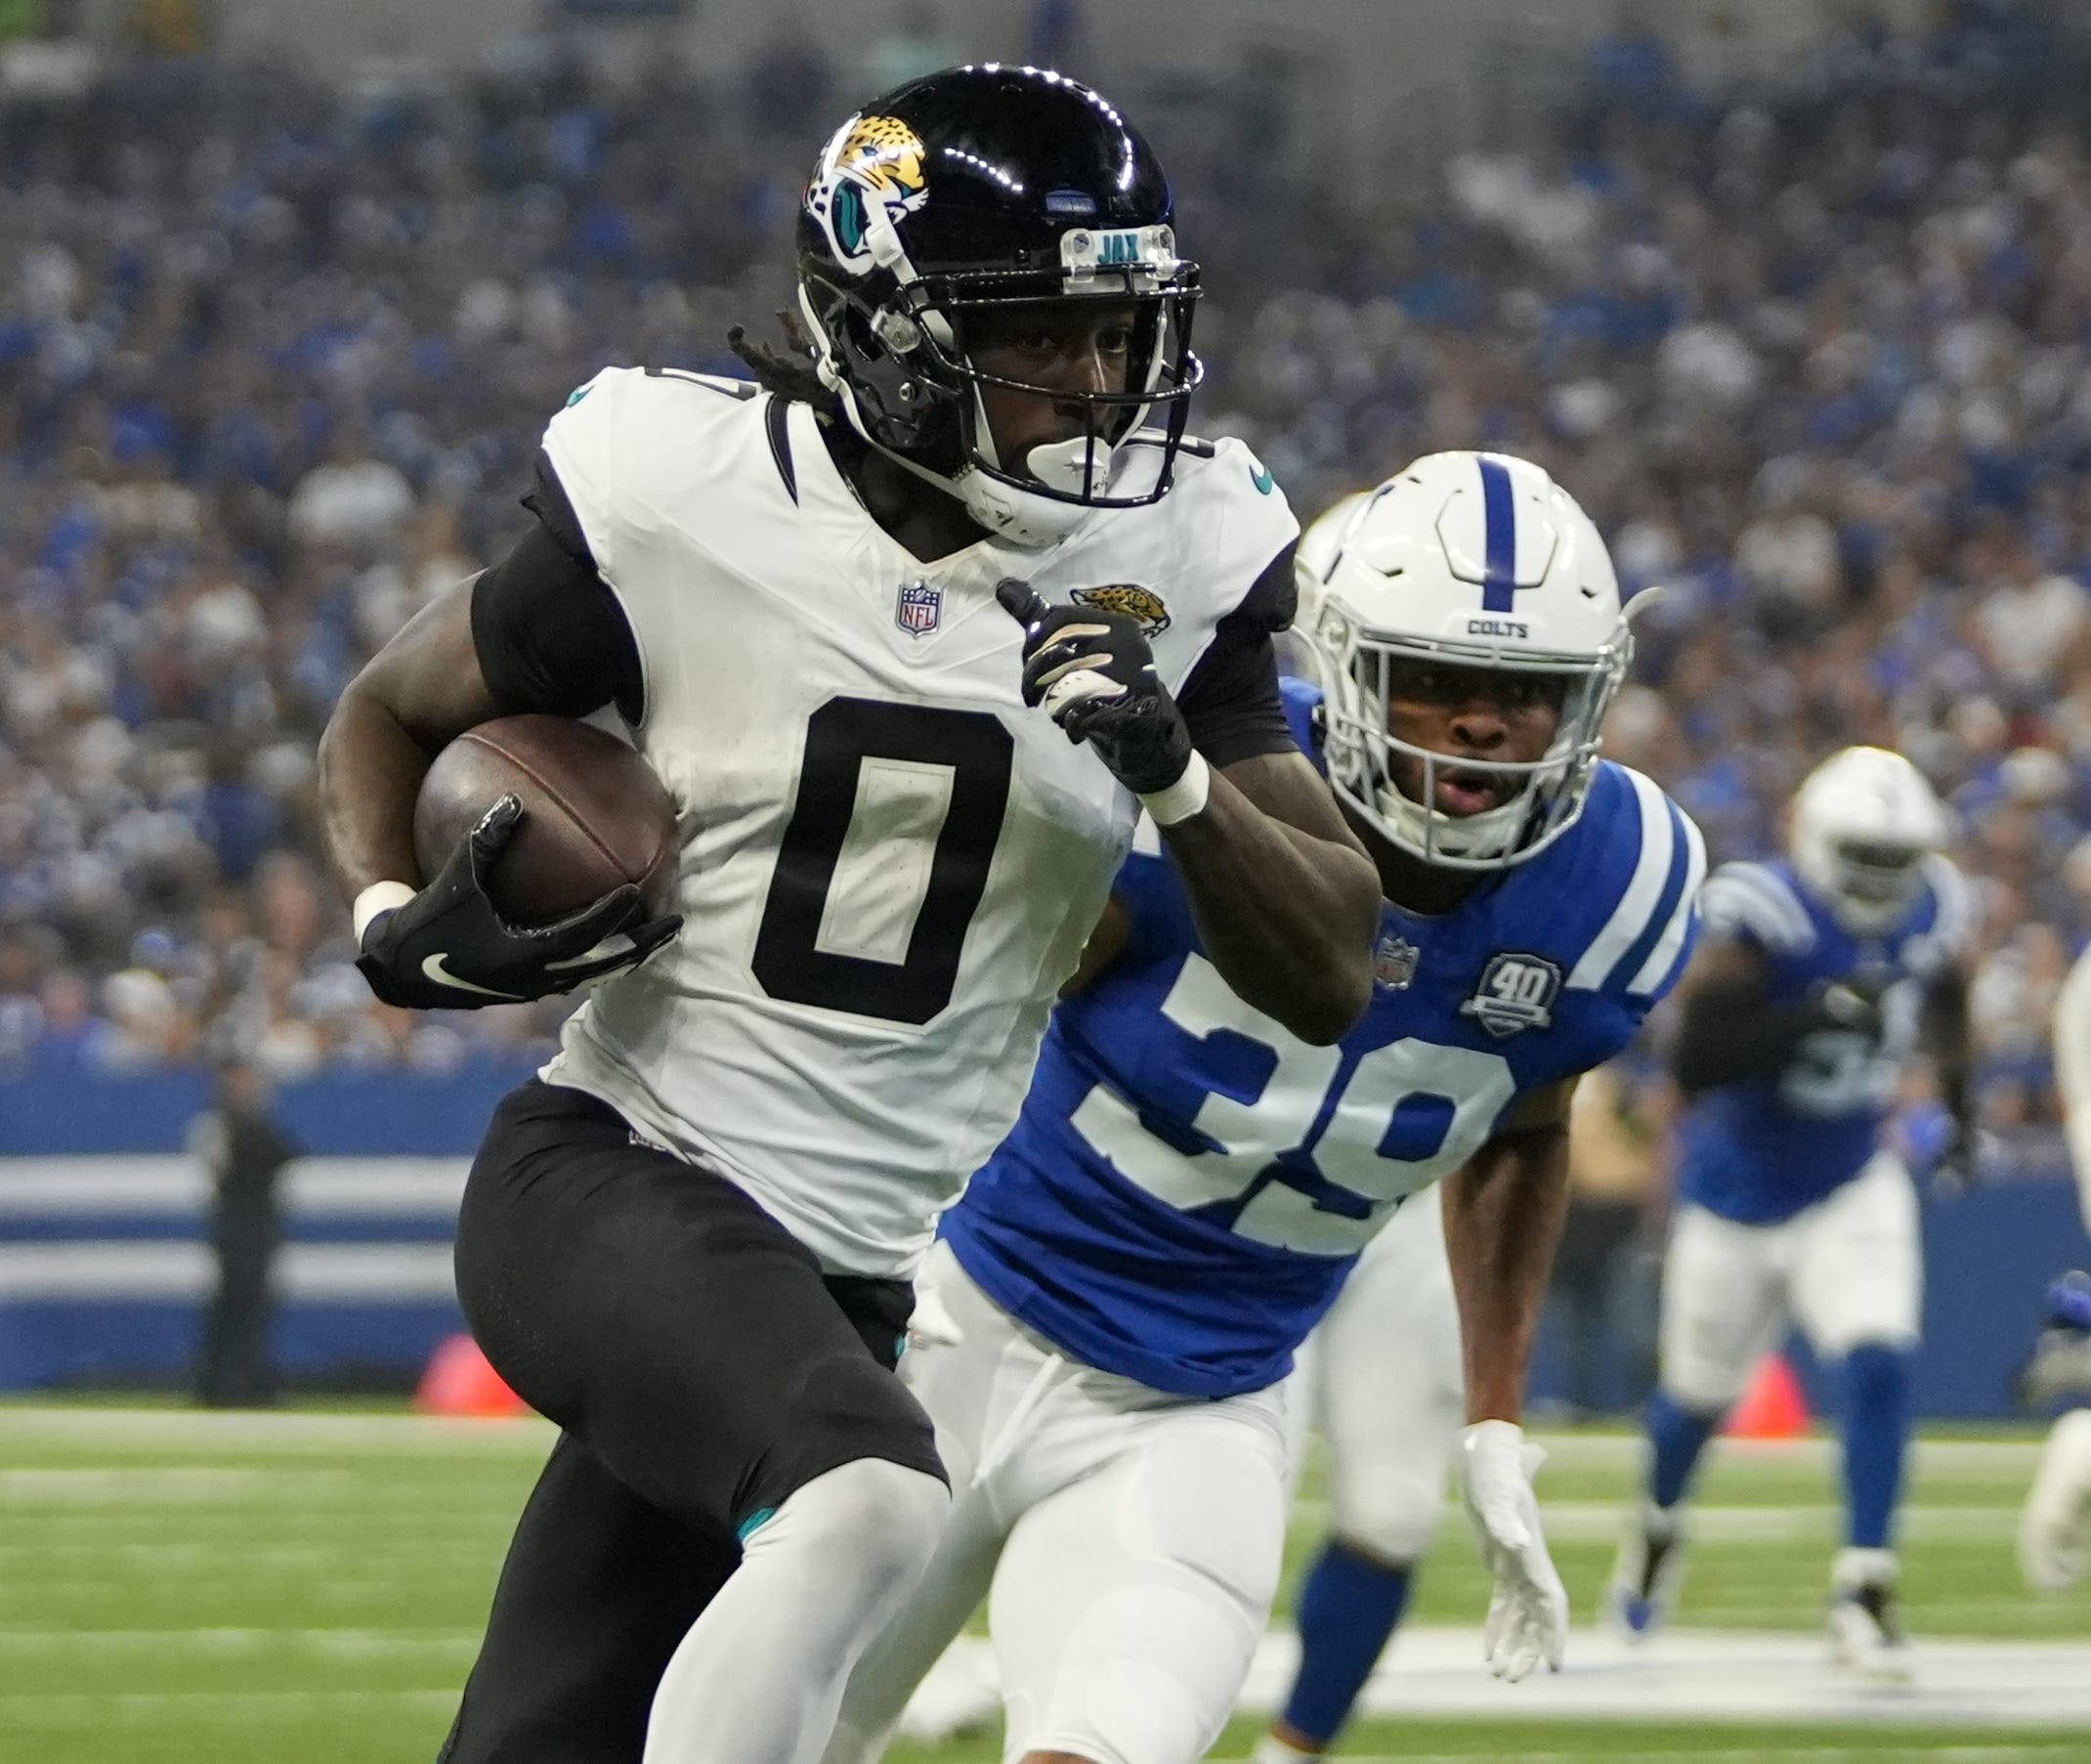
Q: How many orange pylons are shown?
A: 2